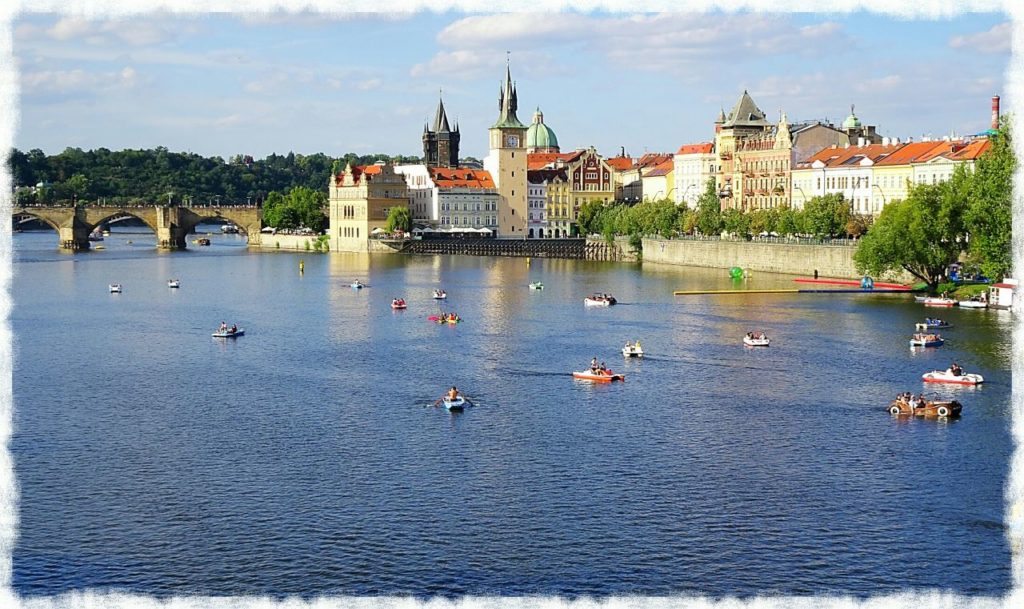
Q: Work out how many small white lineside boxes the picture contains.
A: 0